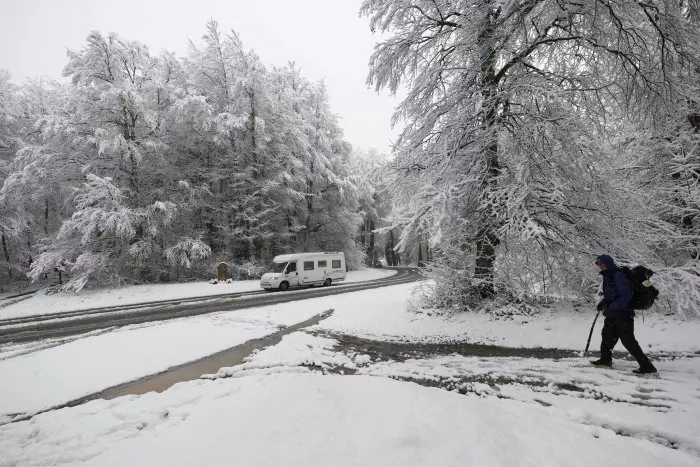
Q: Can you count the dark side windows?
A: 4